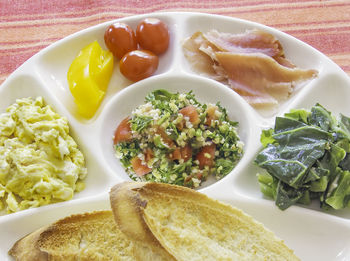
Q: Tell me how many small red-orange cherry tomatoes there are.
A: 3